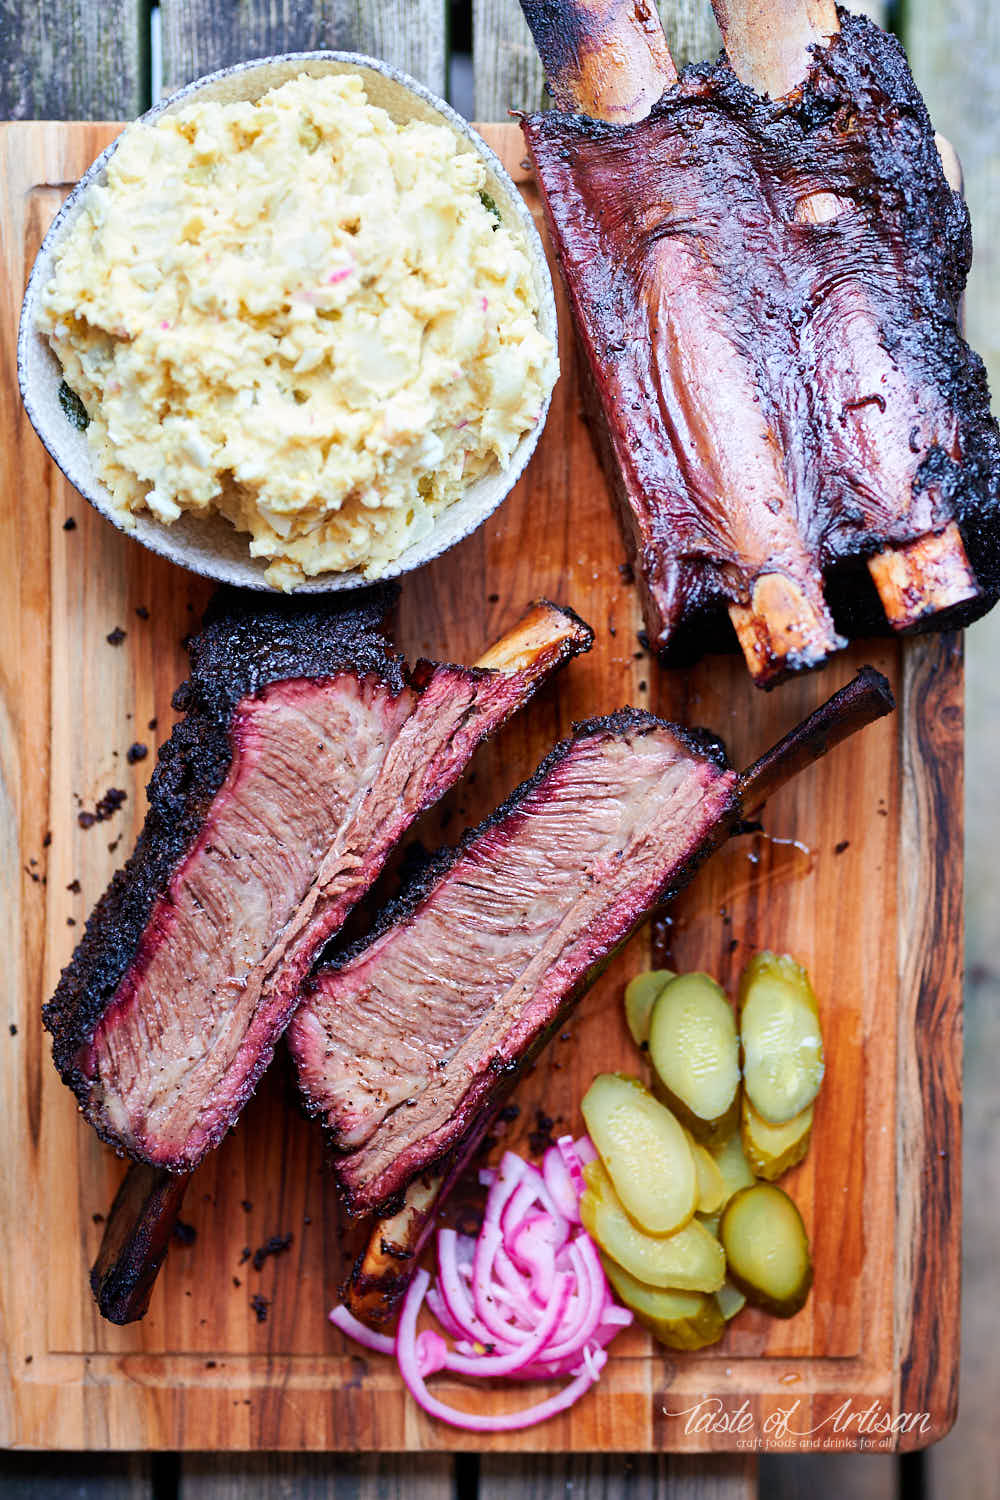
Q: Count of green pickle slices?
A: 11